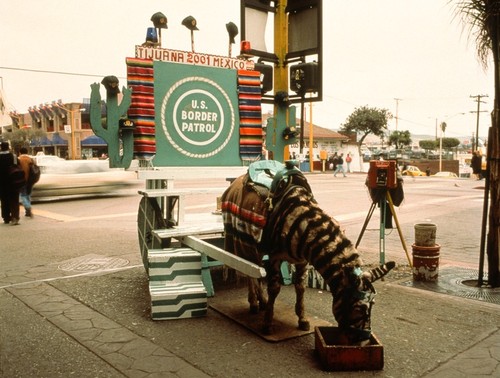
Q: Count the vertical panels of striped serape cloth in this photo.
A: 2